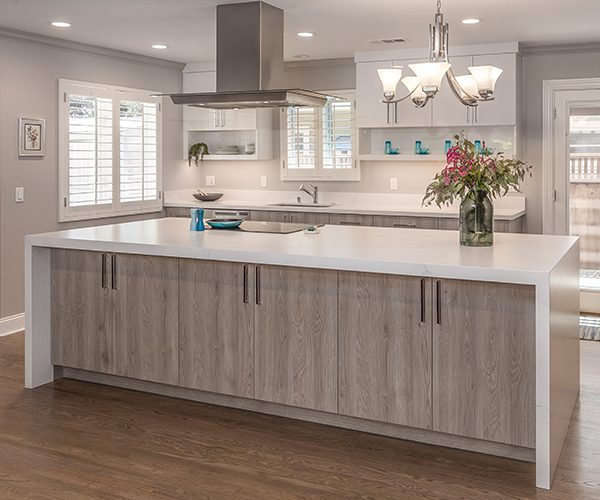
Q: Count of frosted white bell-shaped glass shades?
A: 5